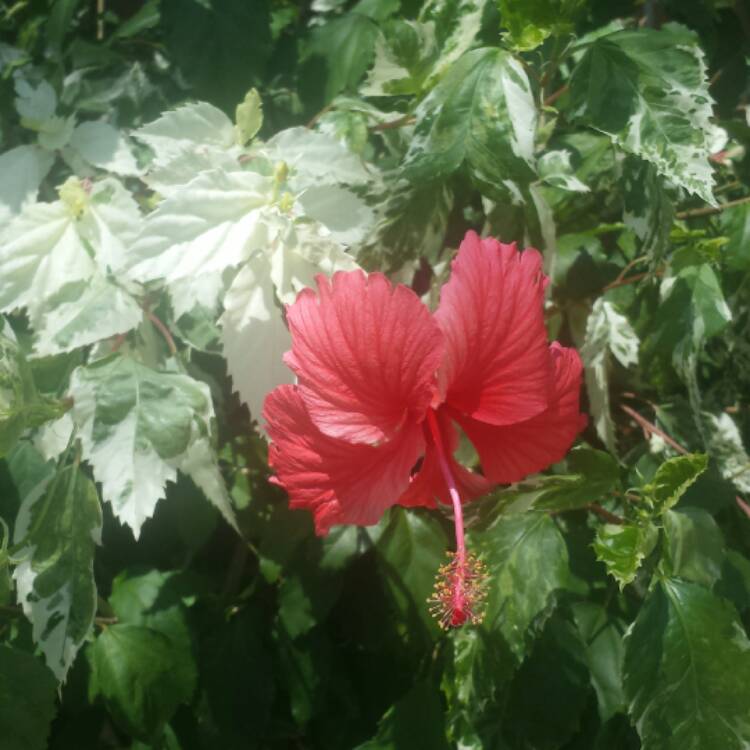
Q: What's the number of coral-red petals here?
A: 5